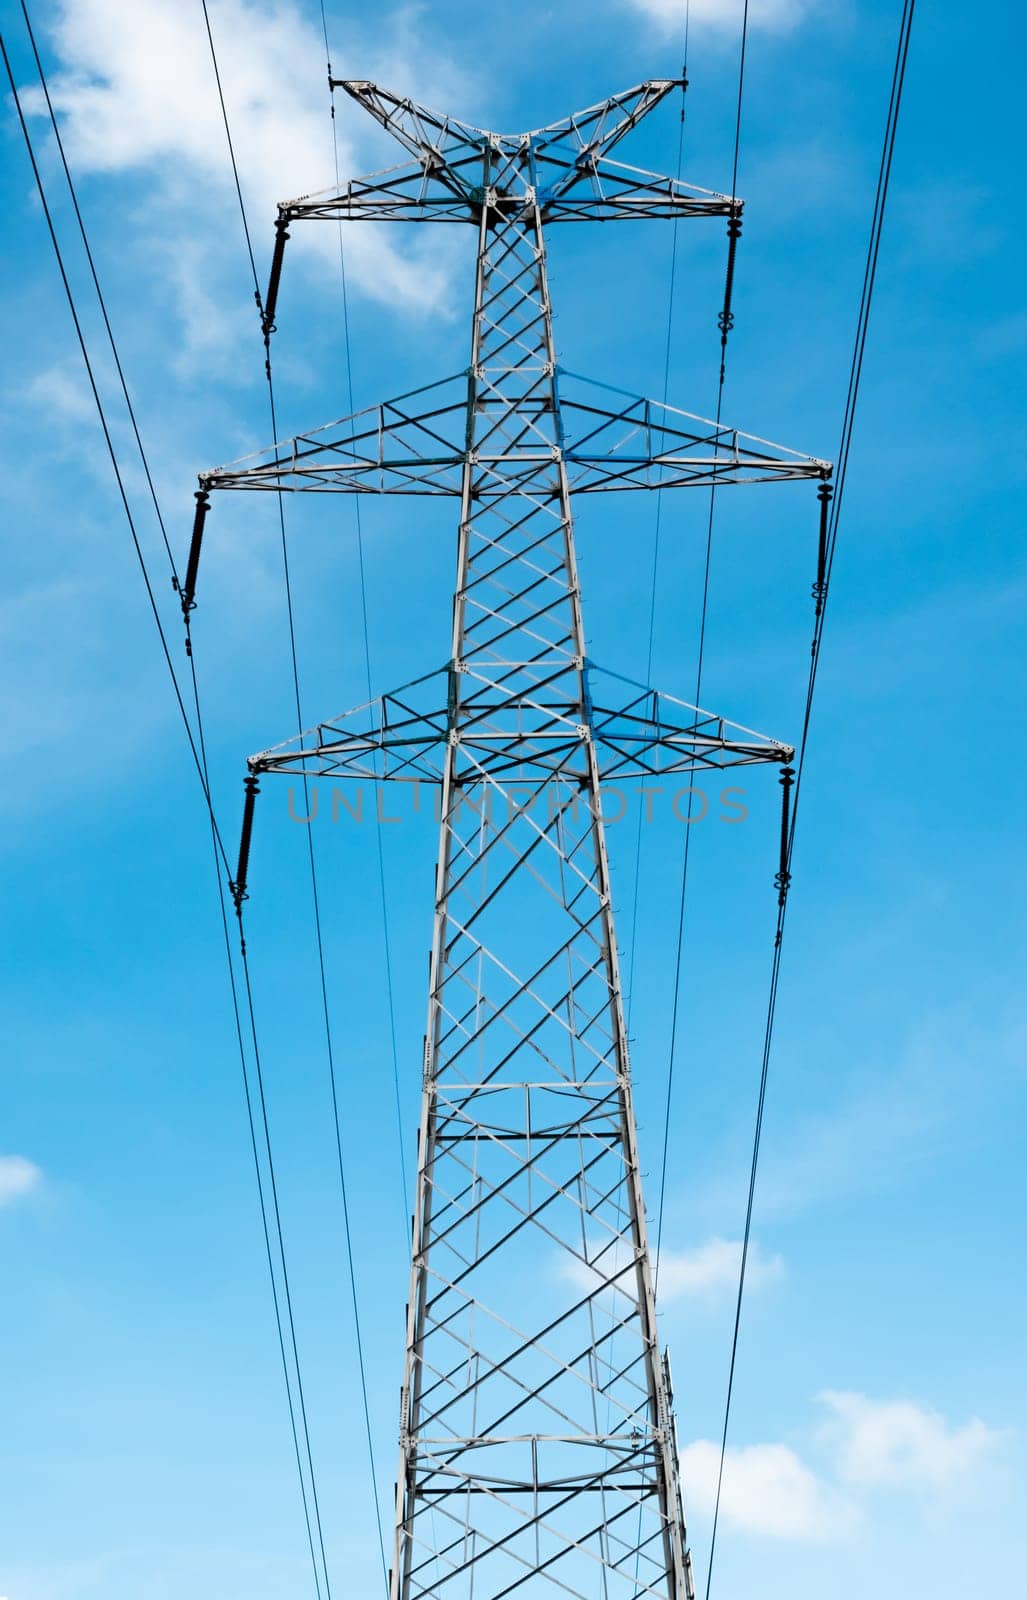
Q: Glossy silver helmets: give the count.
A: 0